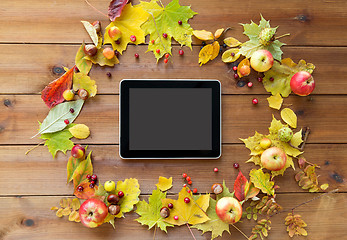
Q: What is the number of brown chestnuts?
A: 7